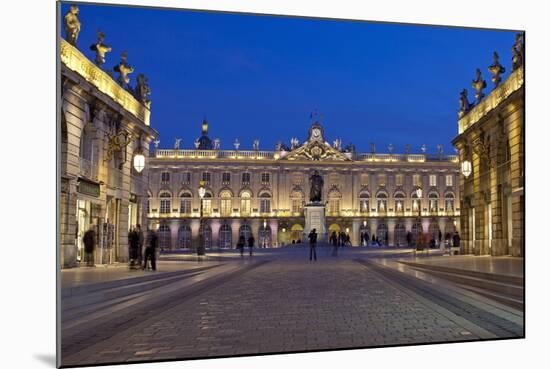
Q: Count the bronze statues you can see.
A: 1